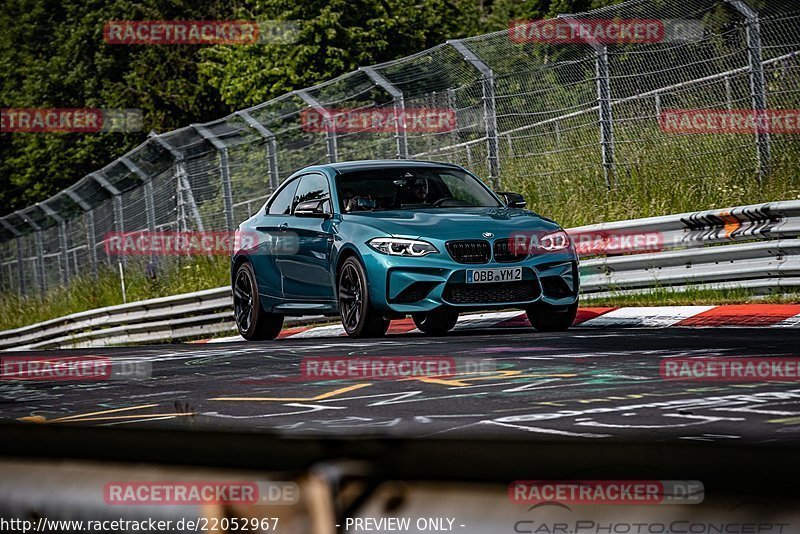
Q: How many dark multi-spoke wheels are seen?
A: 2